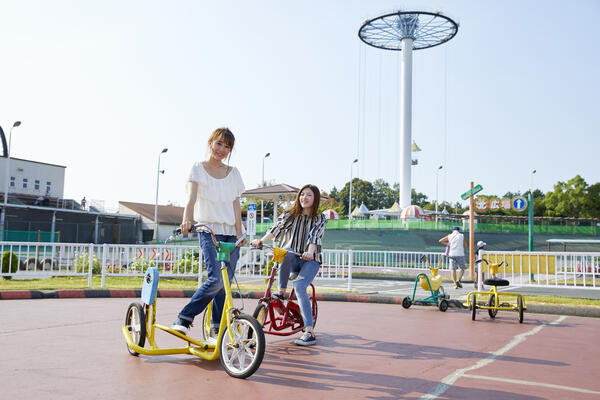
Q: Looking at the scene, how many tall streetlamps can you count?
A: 6